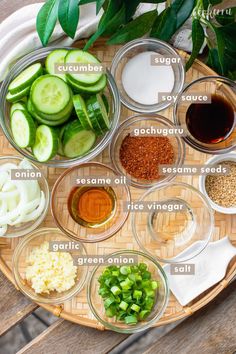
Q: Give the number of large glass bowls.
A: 1